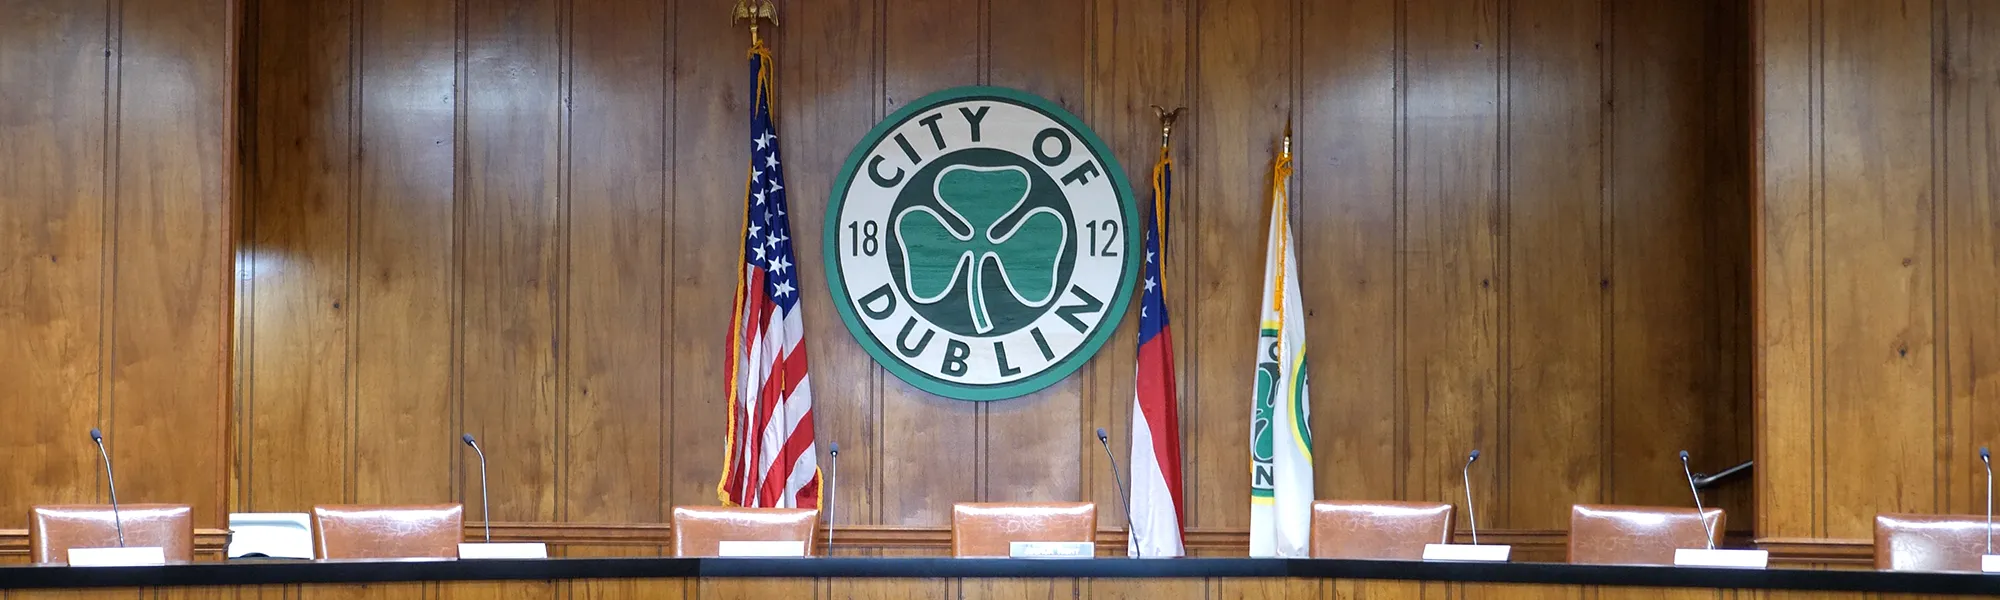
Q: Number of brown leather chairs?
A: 7